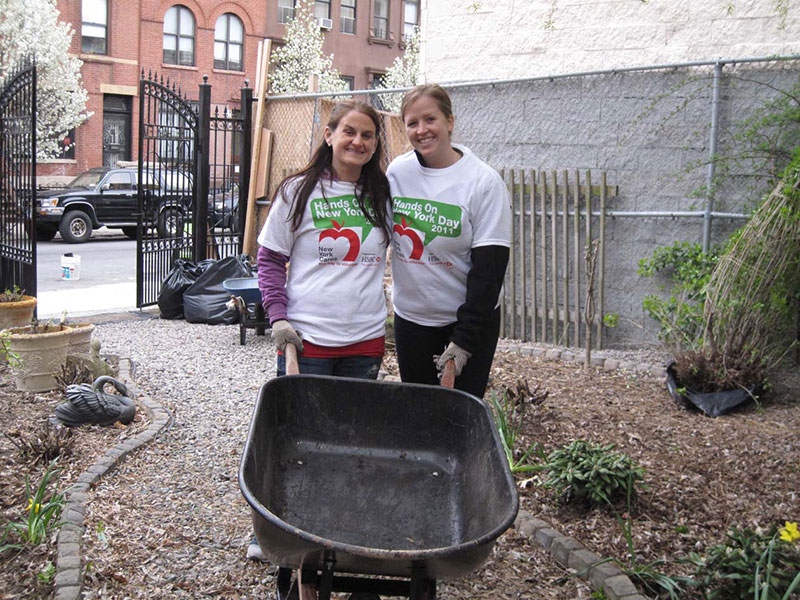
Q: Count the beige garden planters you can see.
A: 3